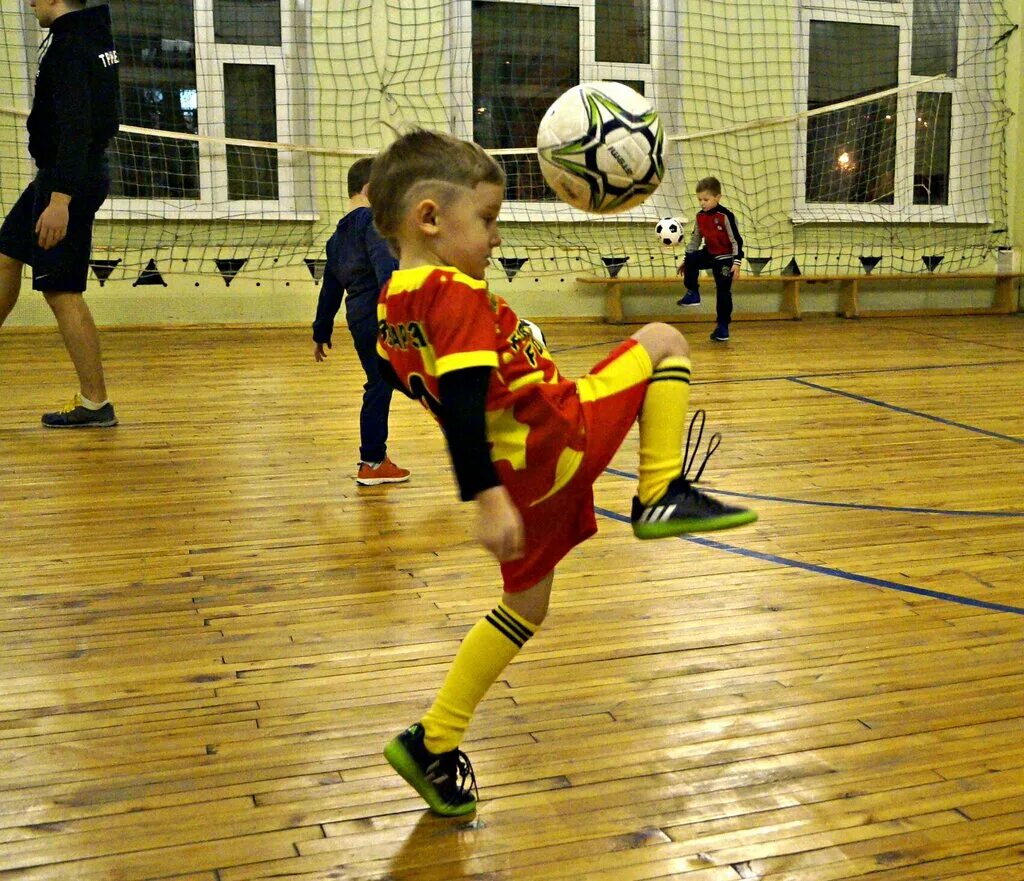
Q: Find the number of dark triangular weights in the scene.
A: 10